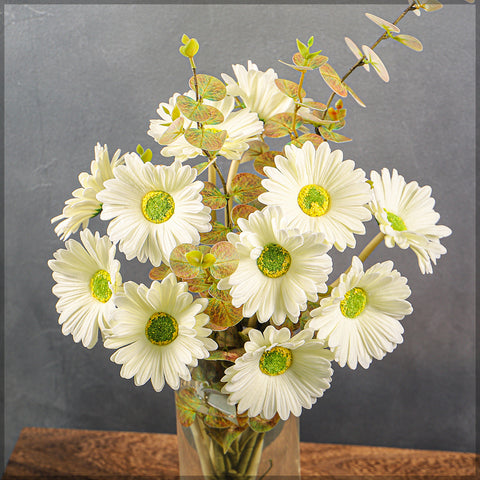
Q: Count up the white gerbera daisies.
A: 11